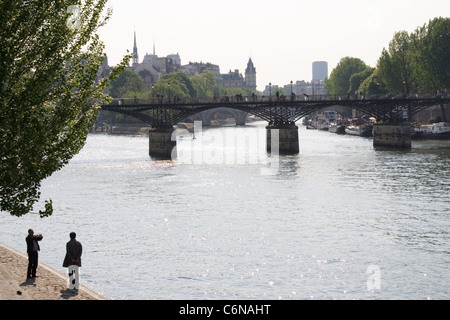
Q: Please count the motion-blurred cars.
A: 0